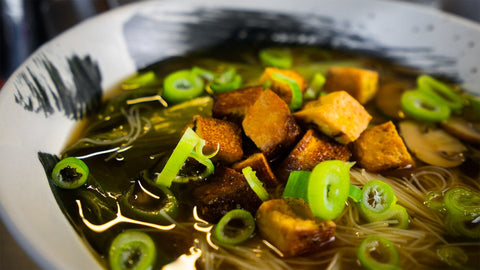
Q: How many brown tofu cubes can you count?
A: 11